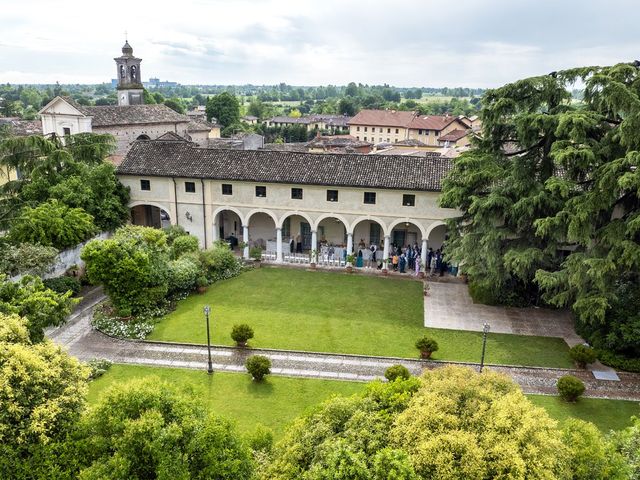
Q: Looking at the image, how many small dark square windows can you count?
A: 8